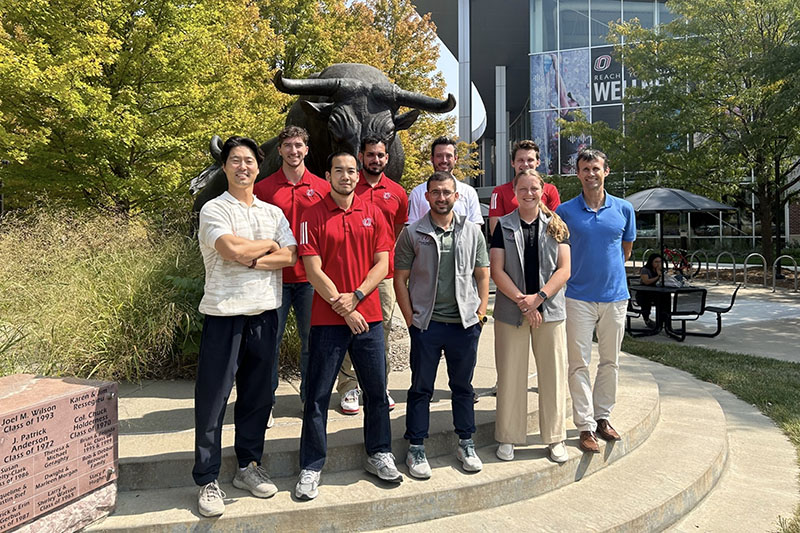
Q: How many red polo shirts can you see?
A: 4